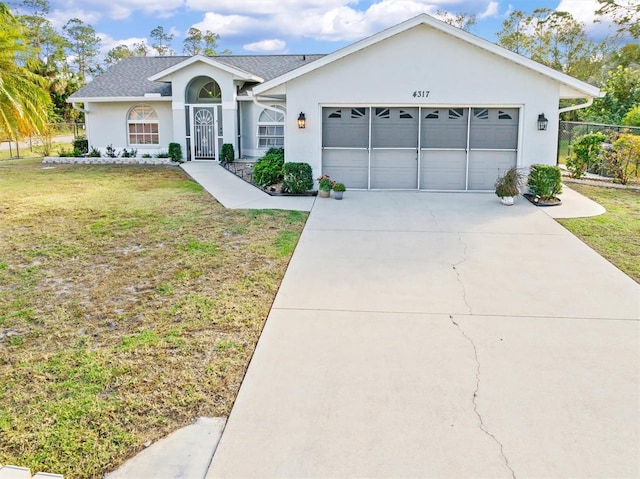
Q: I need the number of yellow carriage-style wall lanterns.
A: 1